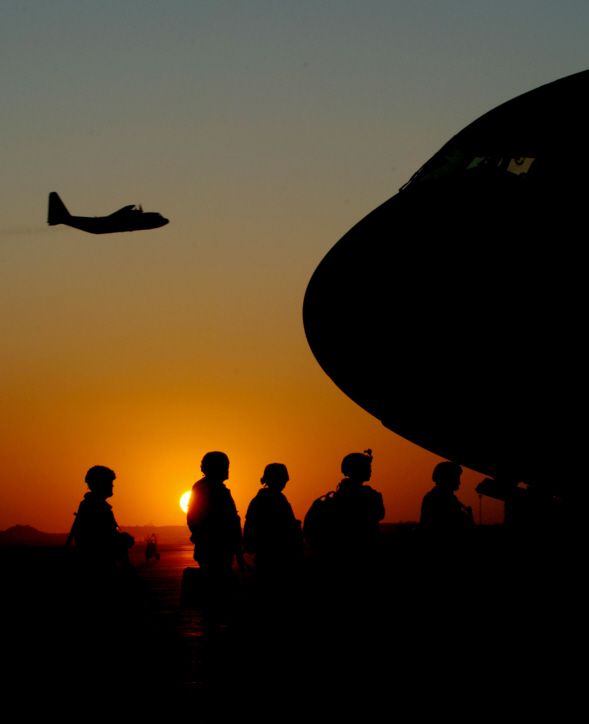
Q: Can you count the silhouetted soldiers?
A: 5